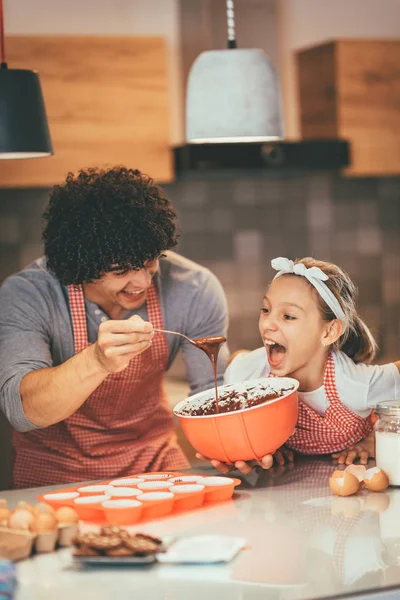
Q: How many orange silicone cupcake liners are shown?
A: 12